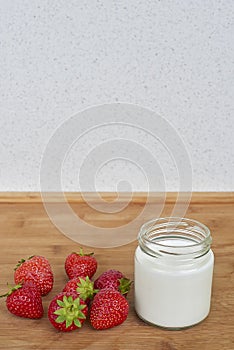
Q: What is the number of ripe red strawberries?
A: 7